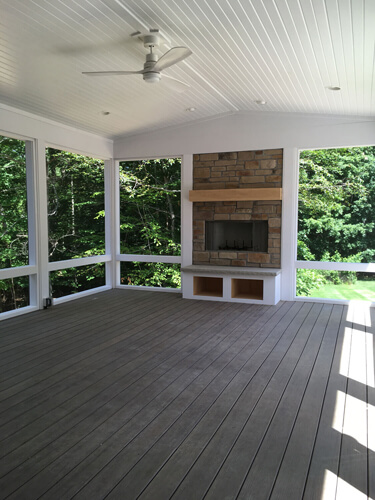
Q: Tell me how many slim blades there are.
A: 3